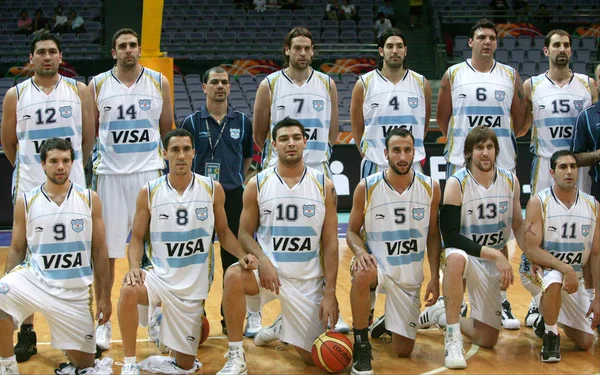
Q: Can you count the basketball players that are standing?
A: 6